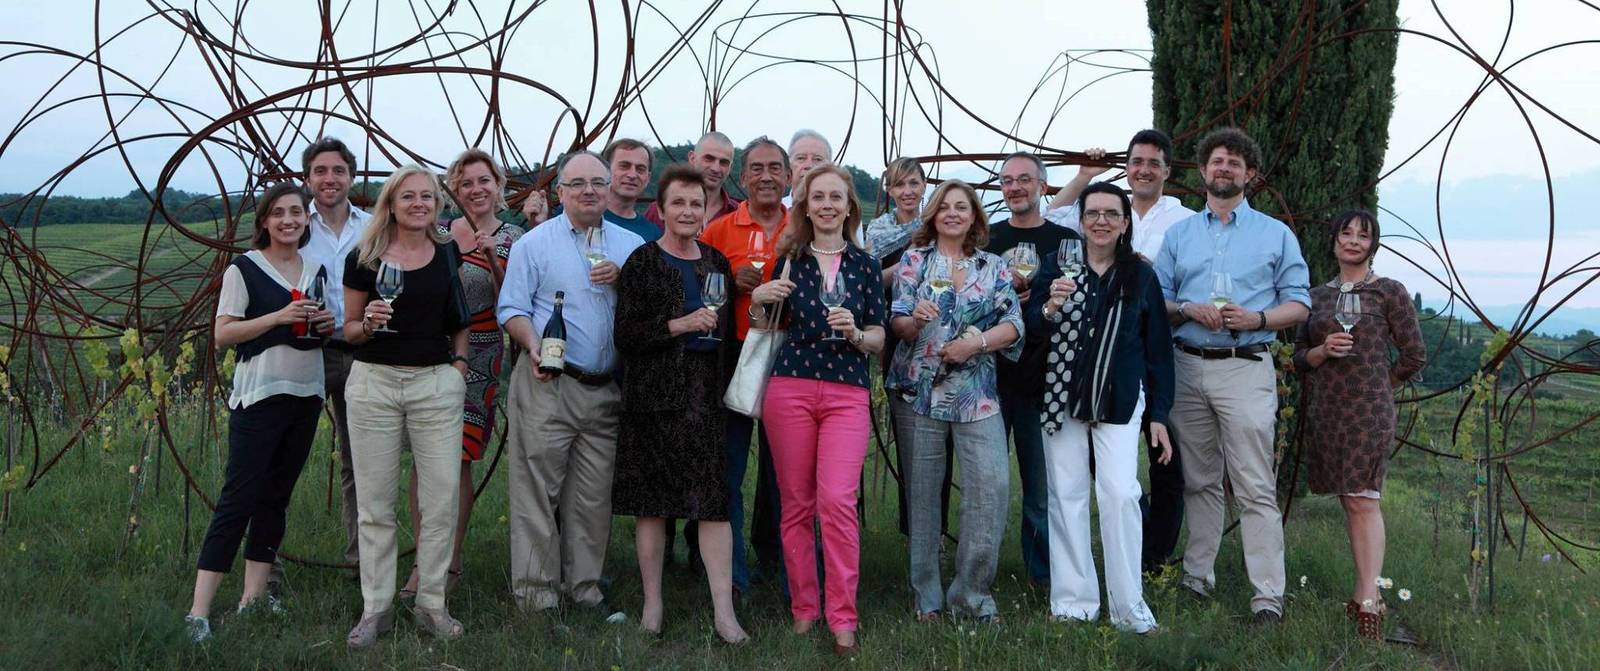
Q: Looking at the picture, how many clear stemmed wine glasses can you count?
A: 11